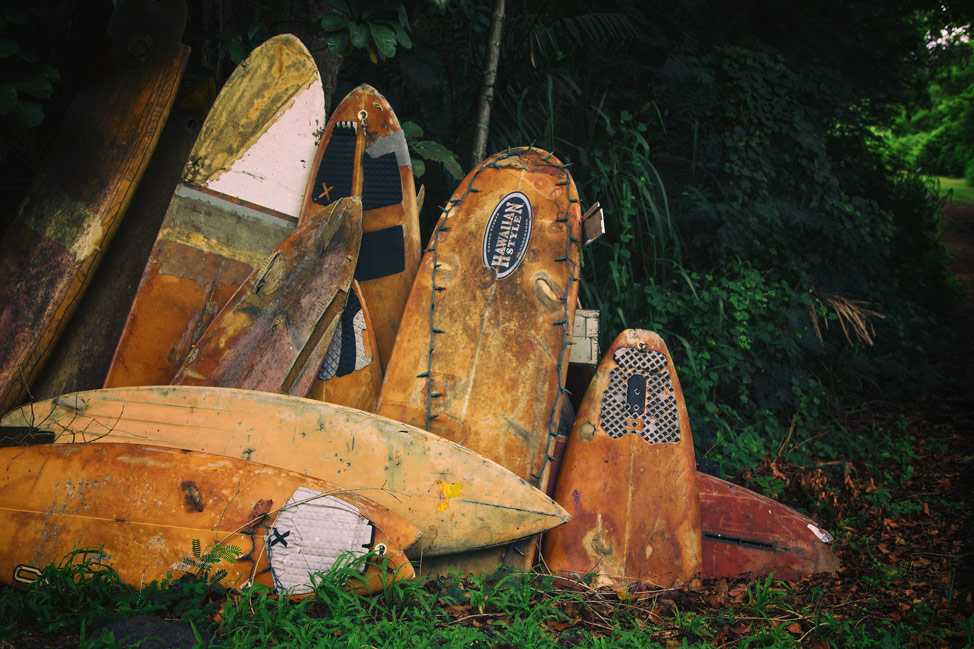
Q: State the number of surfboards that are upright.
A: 8